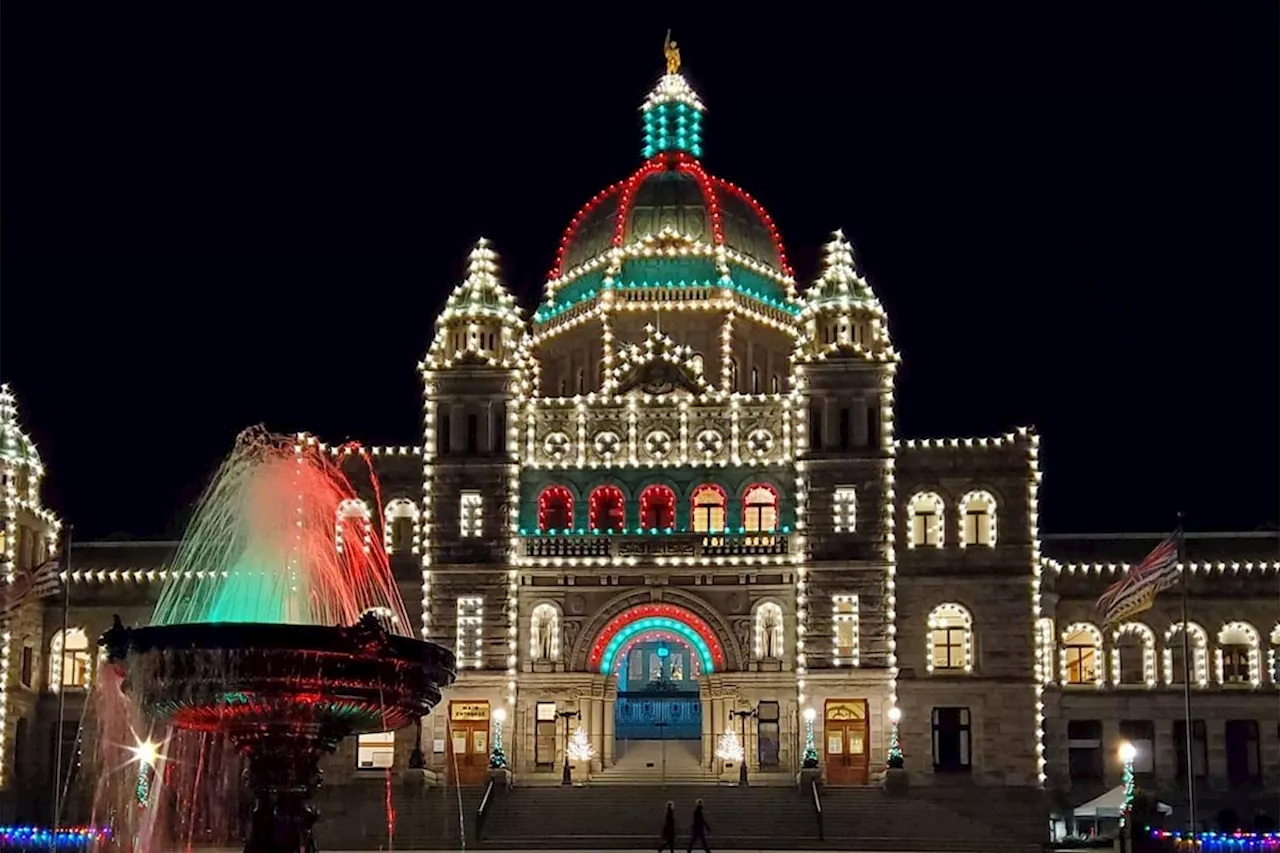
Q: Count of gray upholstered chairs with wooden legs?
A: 0